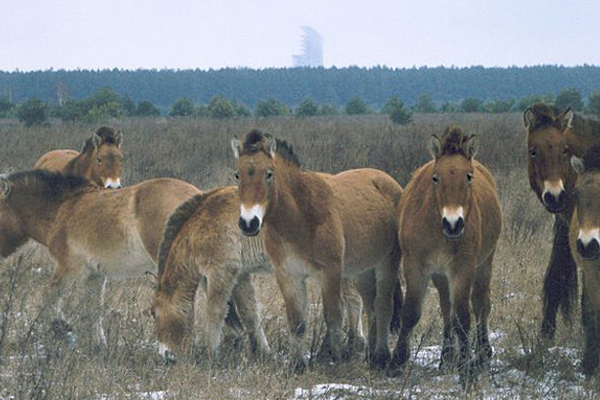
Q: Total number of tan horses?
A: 7